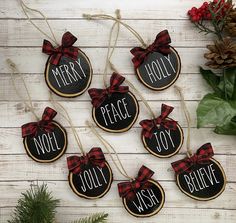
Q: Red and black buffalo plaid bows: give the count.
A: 8